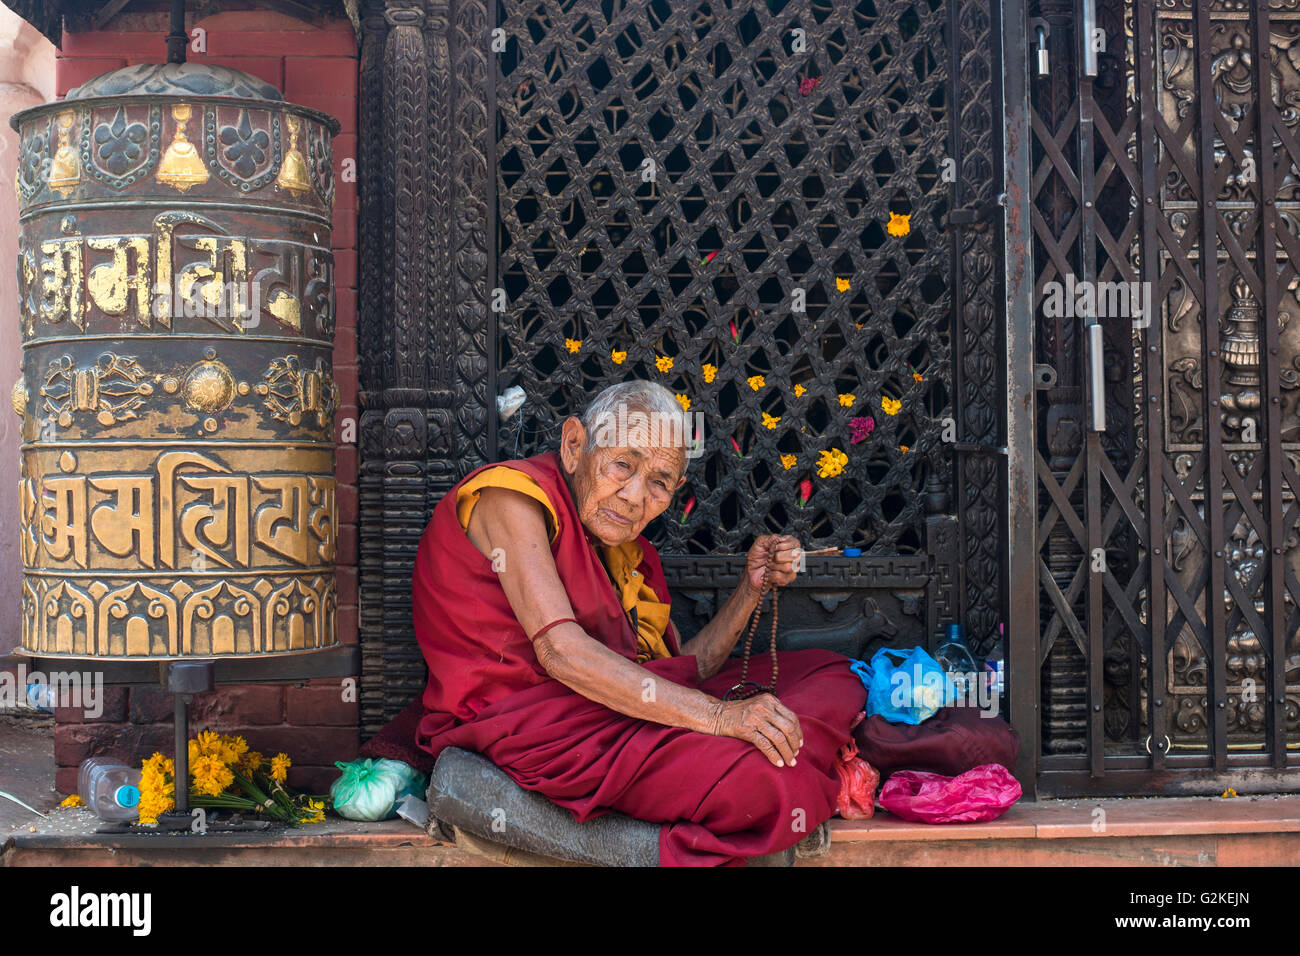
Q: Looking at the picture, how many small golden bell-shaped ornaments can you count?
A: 3